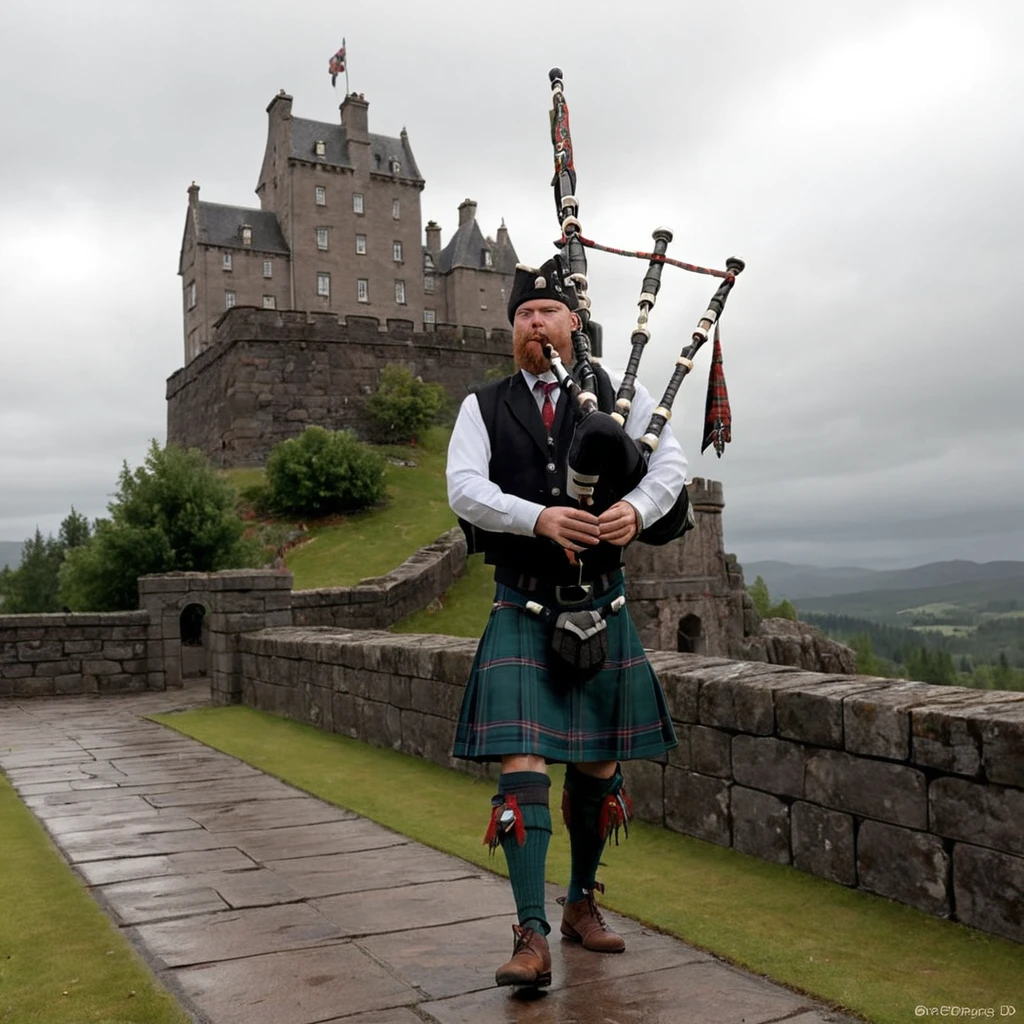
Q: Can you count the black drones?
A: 3